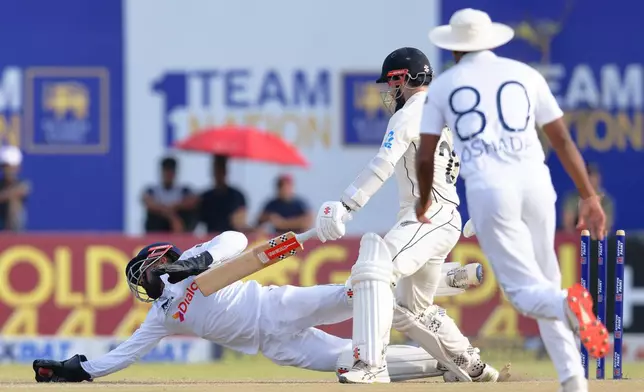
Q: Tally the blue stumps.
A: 3